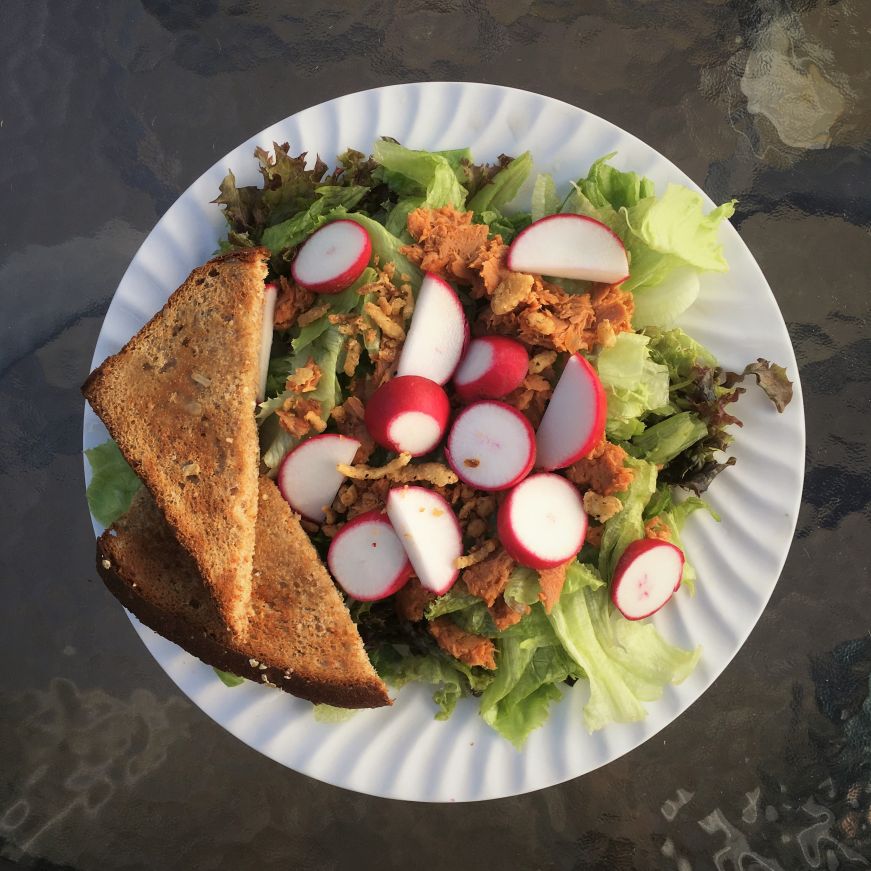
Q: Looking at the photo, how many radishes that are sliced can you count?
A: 13